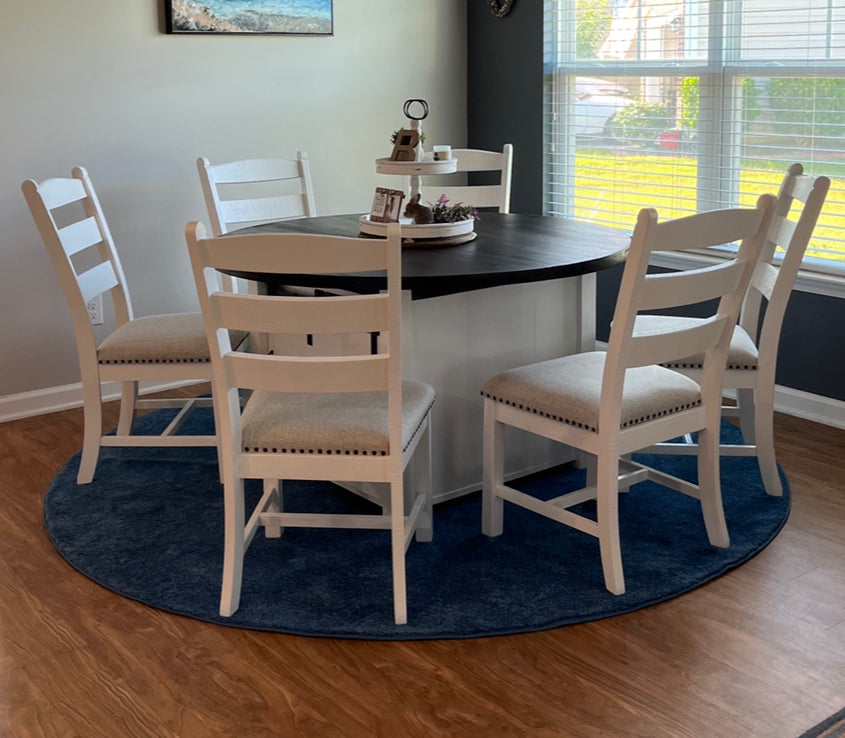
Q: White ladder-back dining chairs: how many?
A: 6